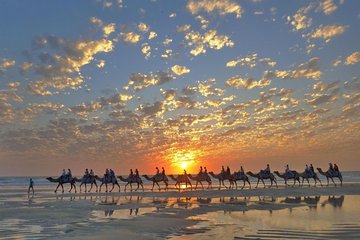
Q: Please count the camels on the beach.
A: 13